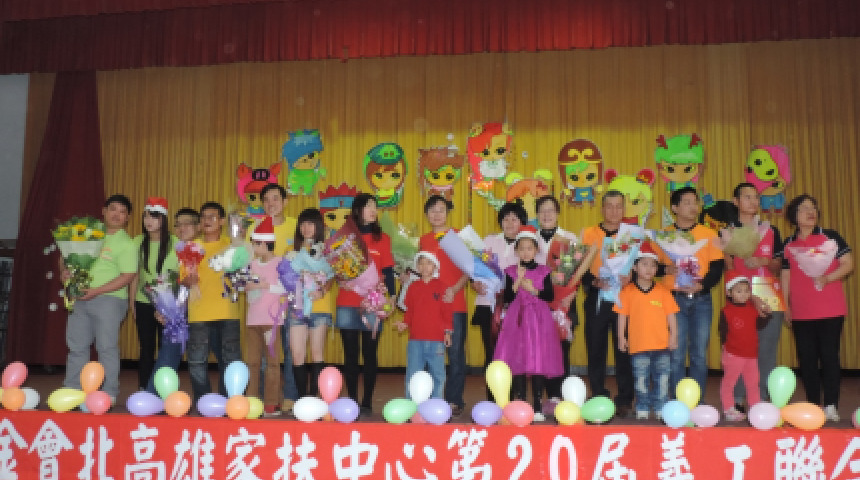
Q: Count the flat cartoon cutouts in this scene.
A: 12